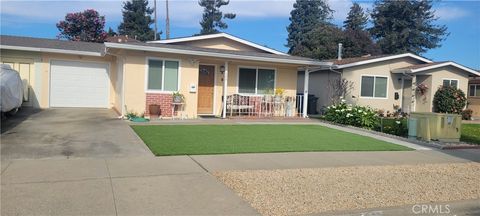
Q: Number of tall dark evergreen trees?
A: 5